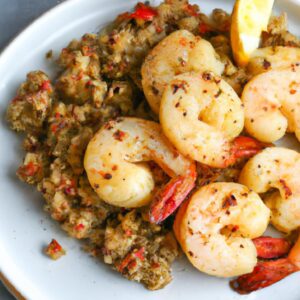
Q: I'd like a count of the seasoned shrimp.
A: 7